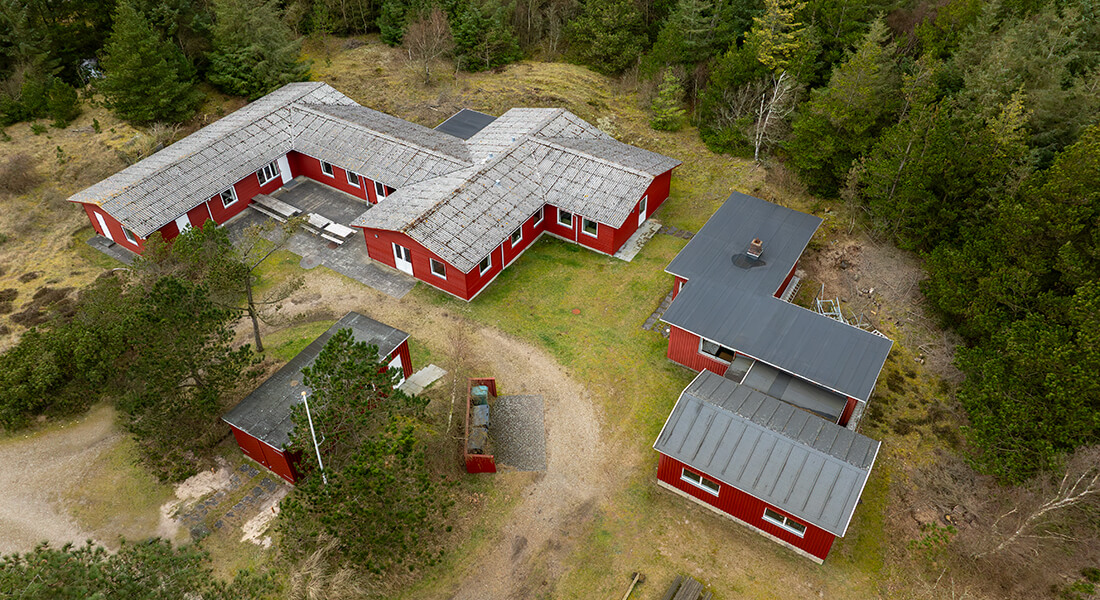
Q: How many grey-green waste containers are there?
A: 3